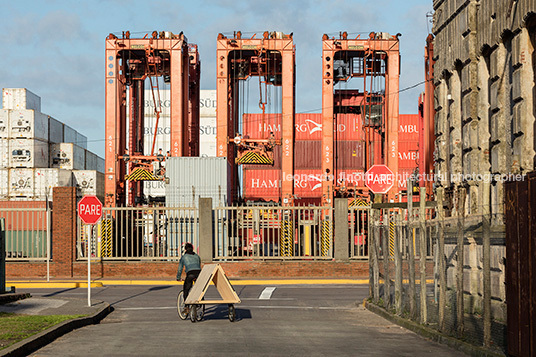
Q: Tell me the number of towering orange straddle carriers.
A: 3